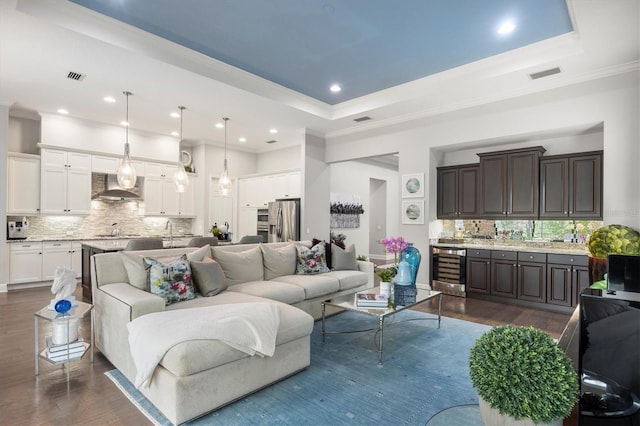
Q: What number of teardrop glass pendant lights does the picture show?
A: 3